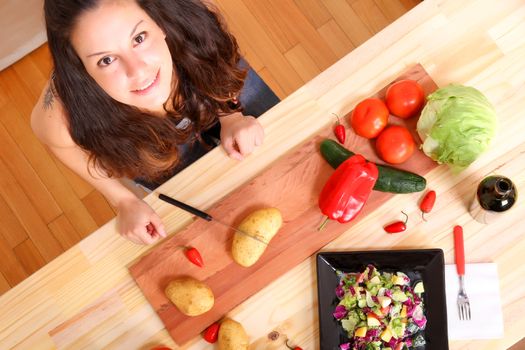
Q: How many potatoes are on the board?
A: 2